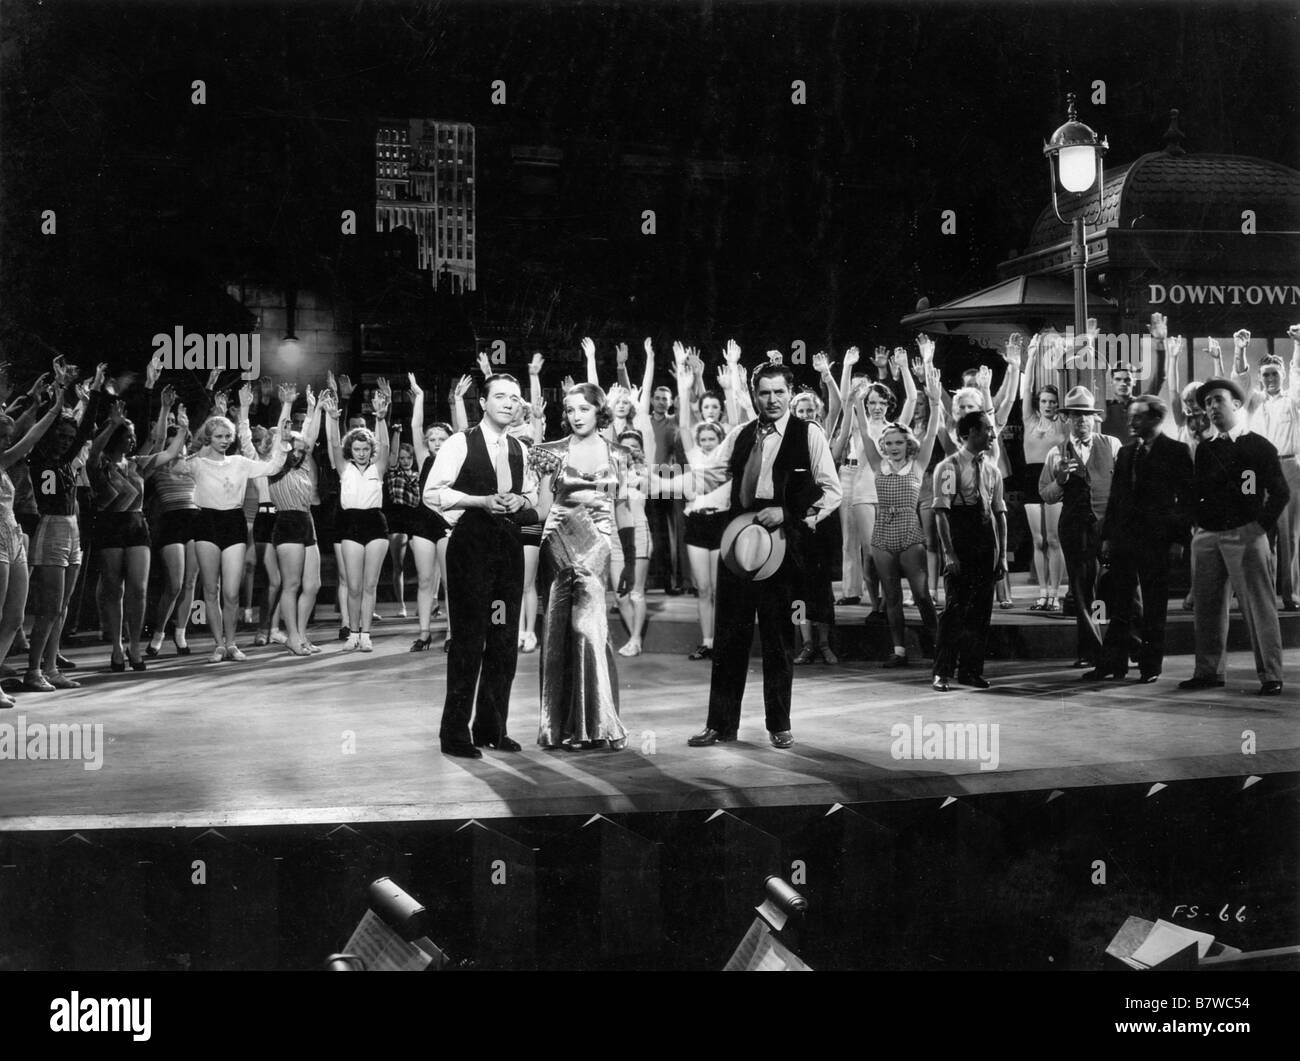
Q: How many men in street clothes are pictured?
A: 6